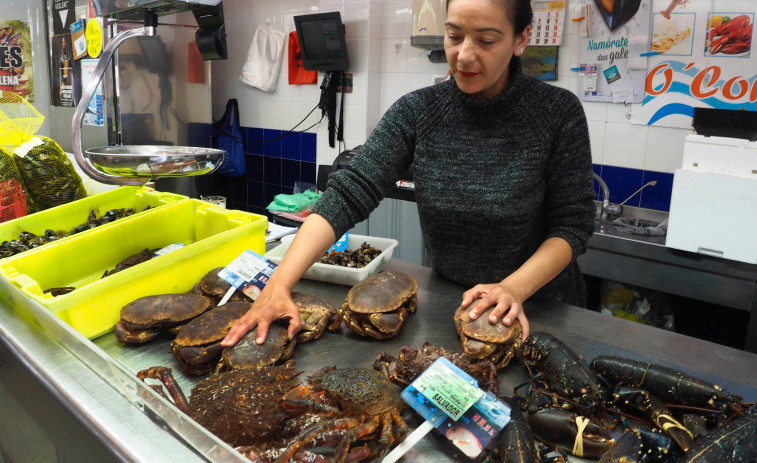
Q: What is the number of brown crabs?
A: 7